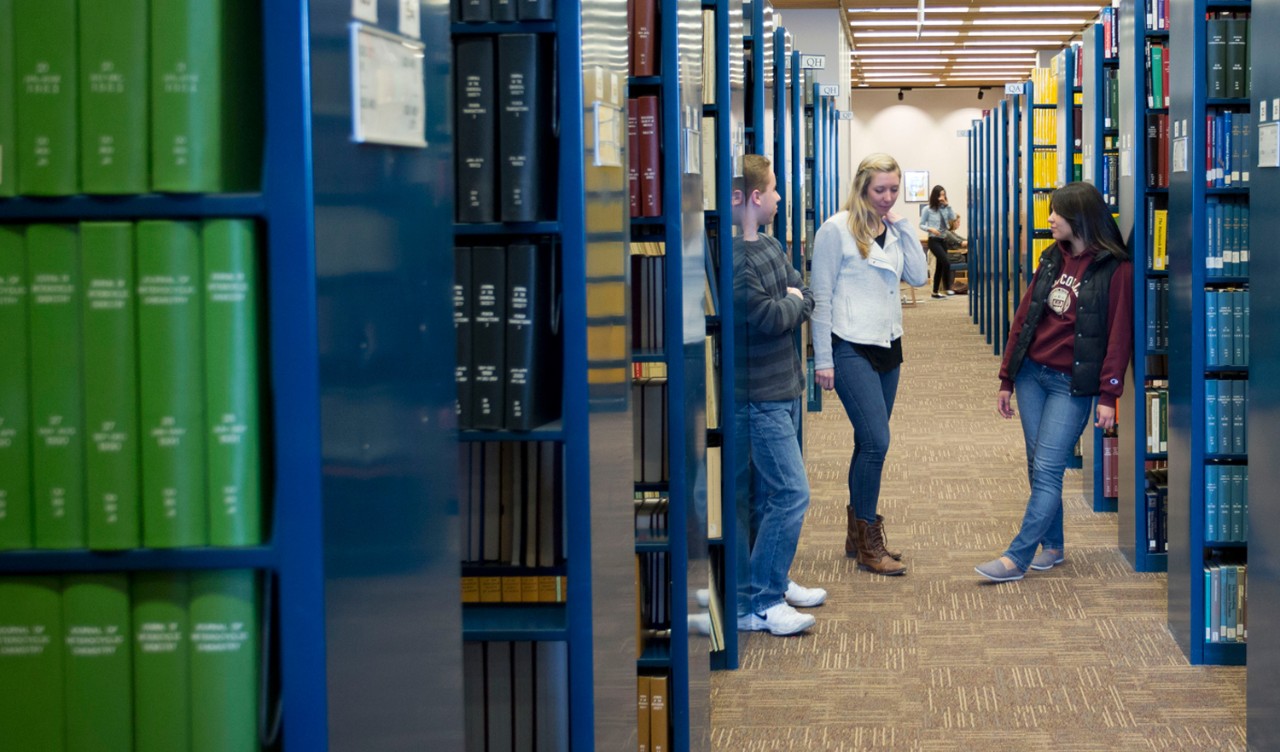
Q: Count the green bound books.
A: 13